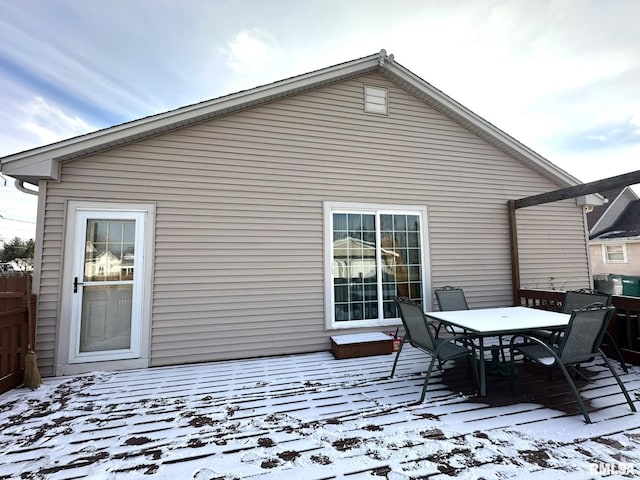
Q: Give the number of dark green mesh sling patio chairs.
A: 4